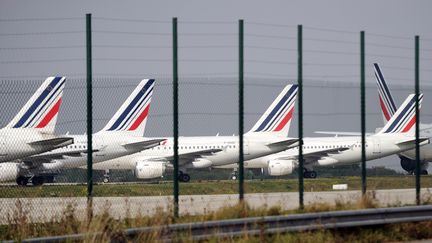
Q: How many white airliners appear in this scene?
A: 5